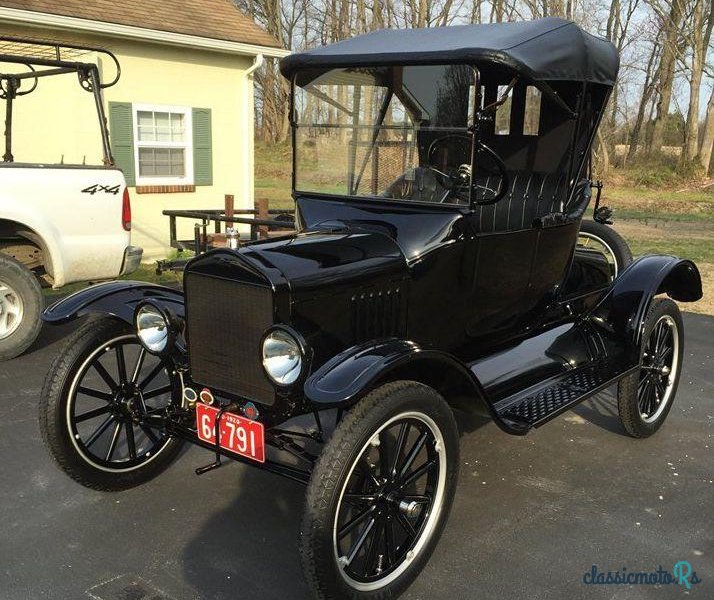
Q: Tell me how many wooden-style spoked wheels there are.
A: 3